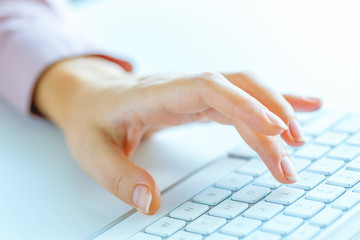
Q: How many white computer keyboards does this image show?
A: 1